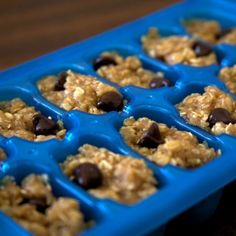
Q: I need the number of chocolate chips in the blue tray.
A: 11